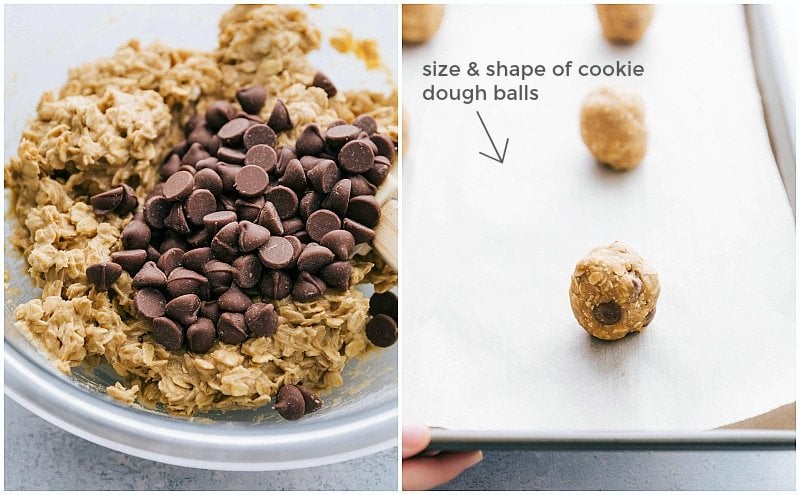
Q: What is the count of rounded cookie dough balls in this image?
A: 4